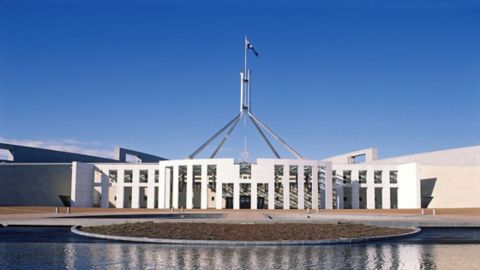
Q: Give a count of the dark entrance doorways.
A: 3